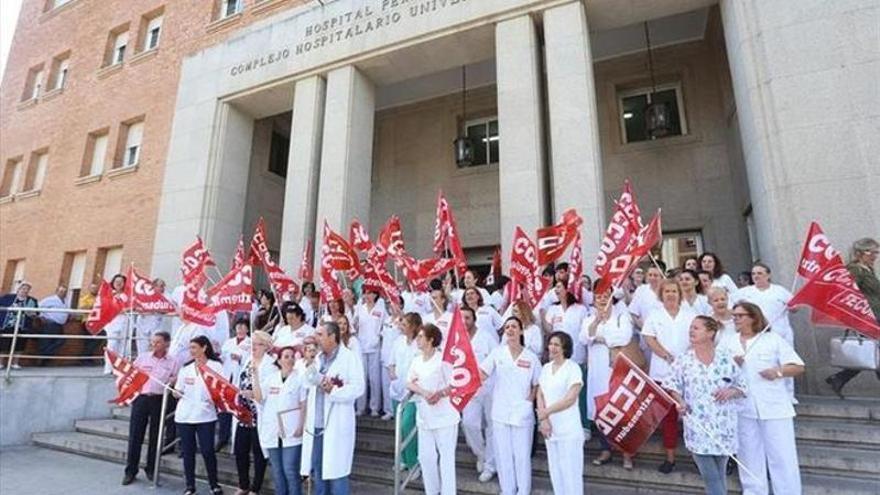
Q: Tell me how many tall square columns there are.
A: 4